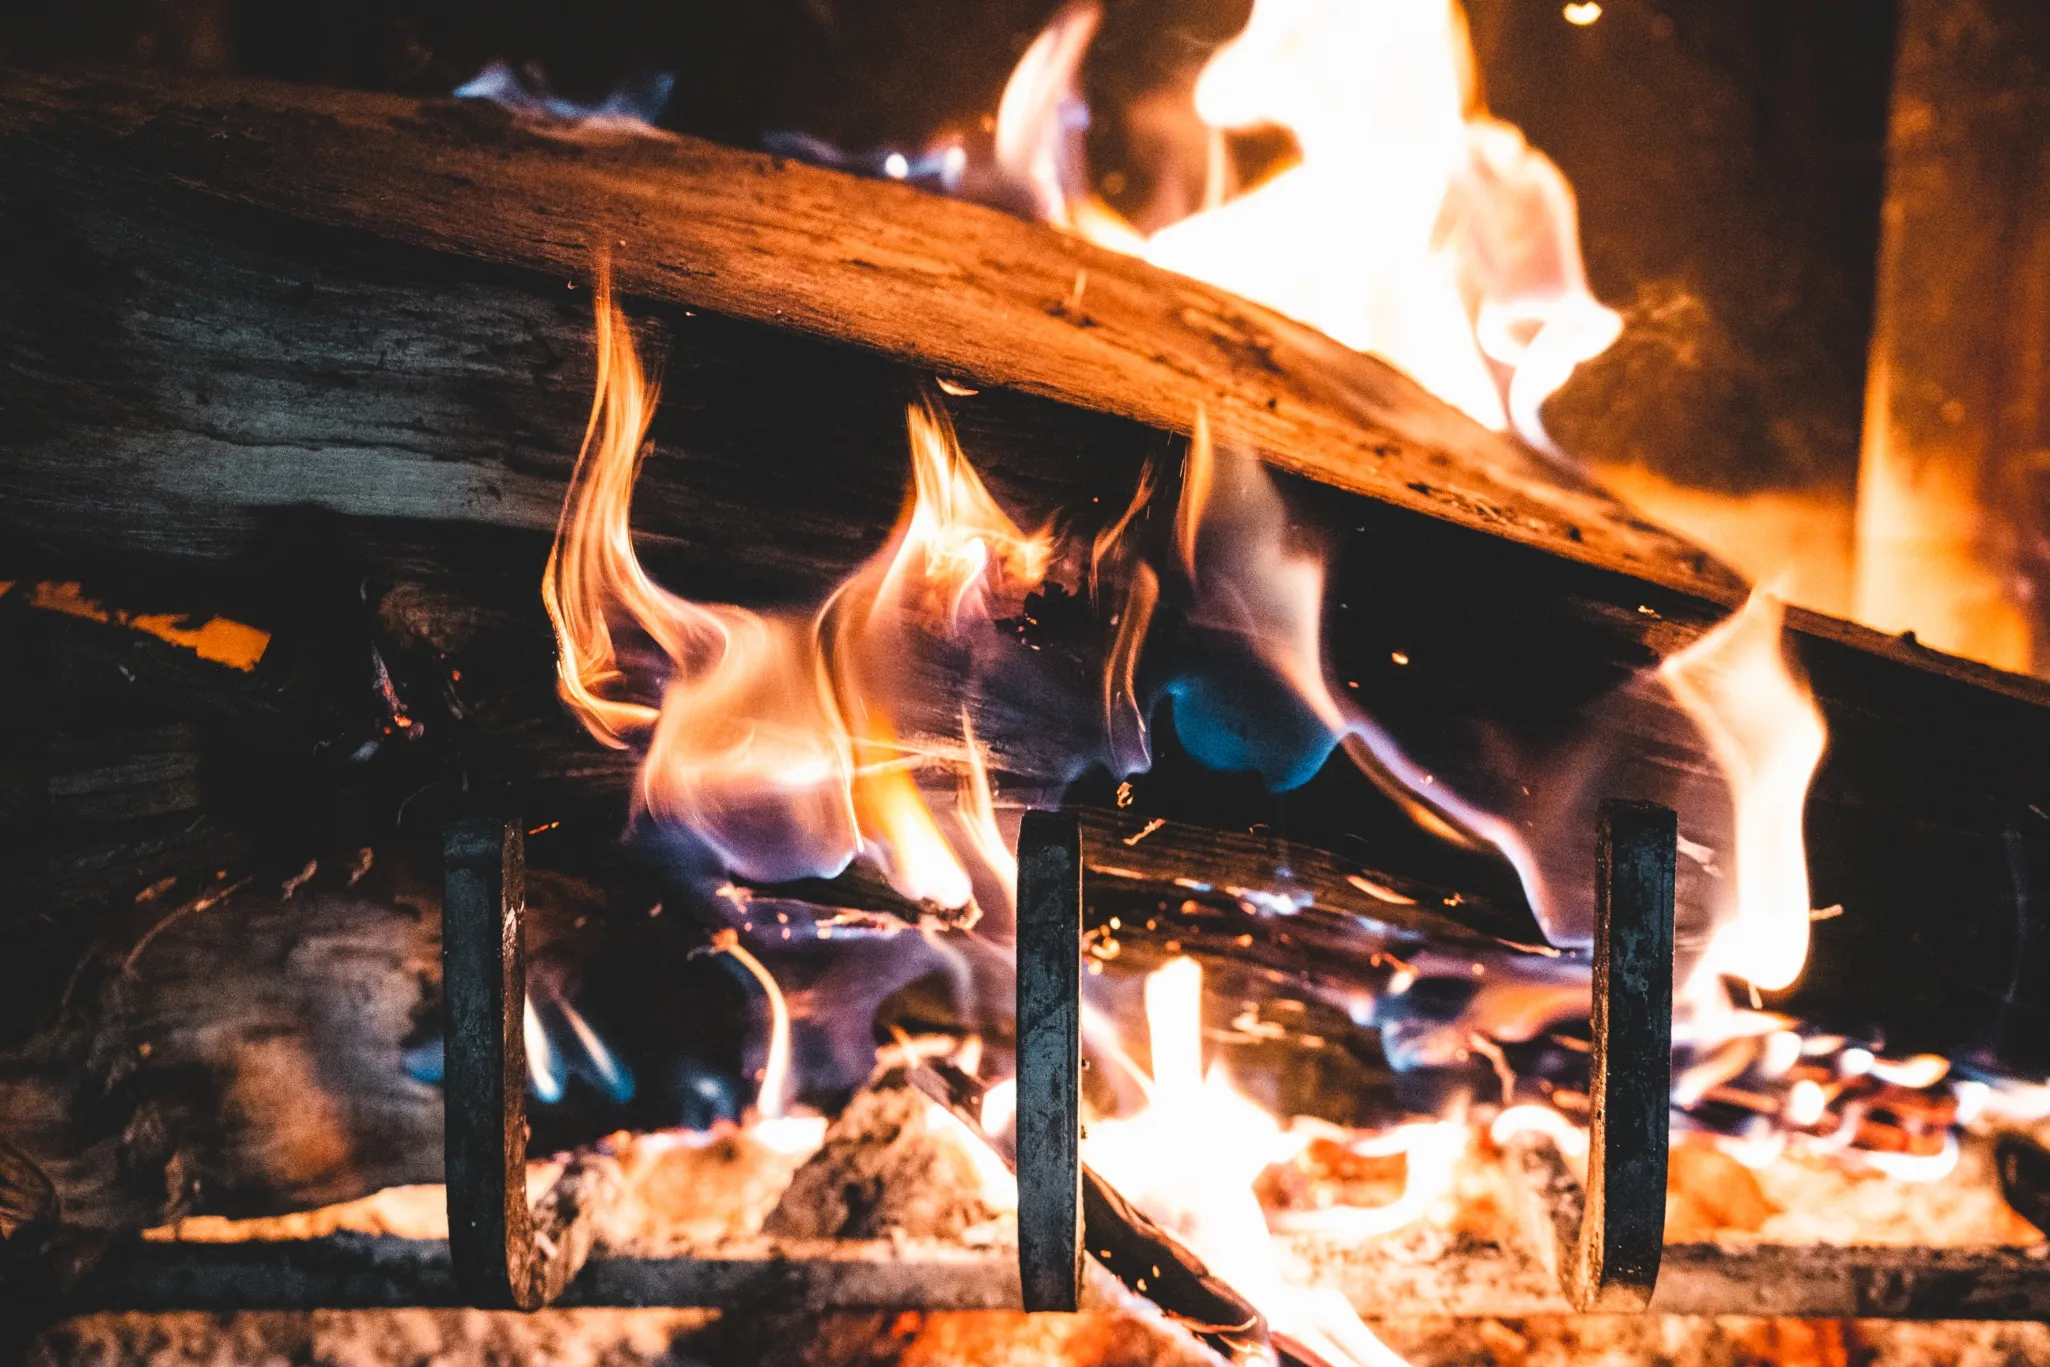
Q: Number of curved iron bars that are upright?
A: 3